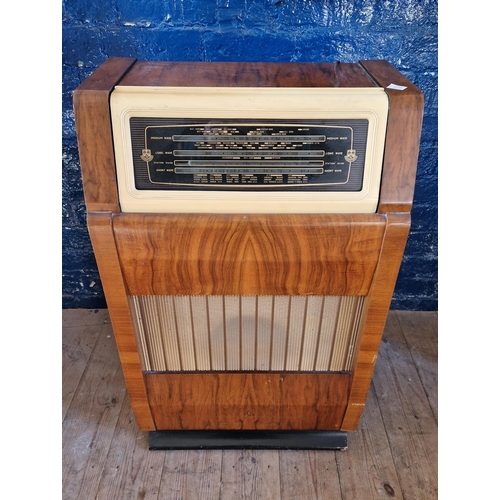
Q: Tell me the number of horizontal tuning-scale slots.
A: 4